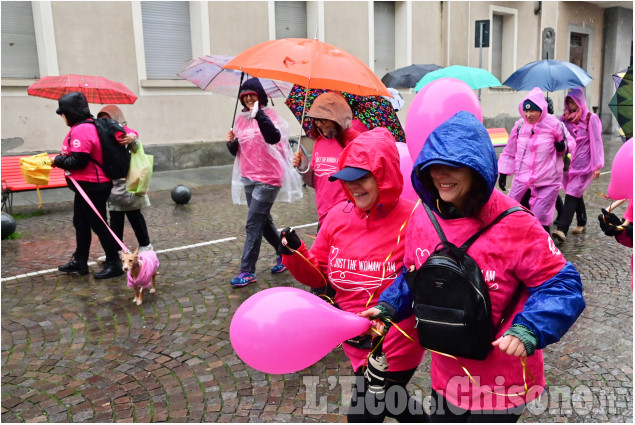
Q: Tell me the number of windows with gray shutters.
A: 5